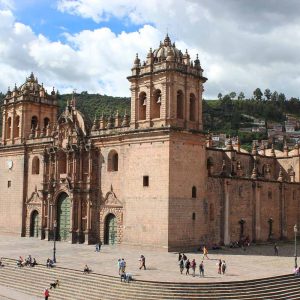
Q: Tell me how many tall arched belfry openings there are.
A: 8